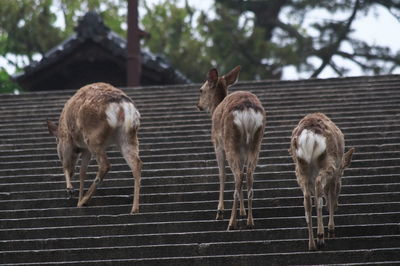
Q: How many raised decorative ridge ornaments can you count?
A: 1